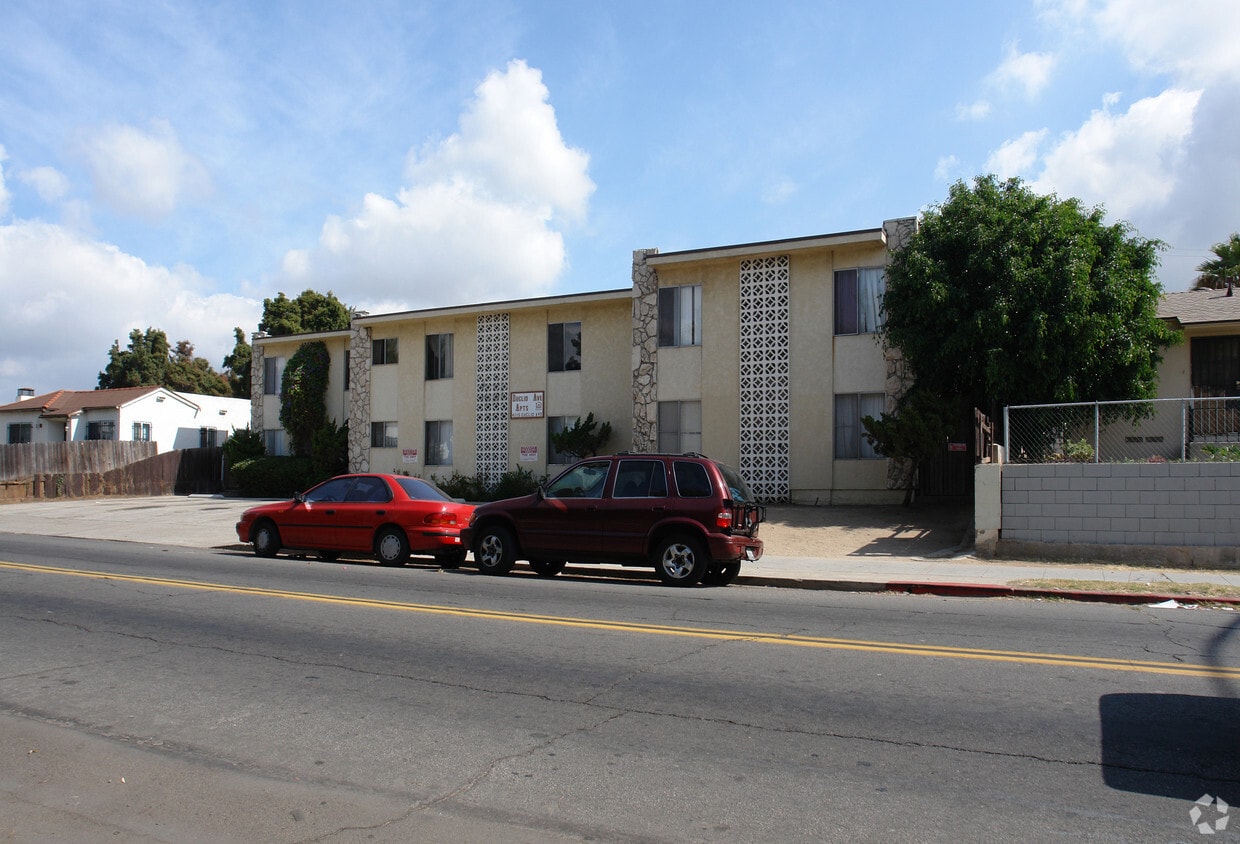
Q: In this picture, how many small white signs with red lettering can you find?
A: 2